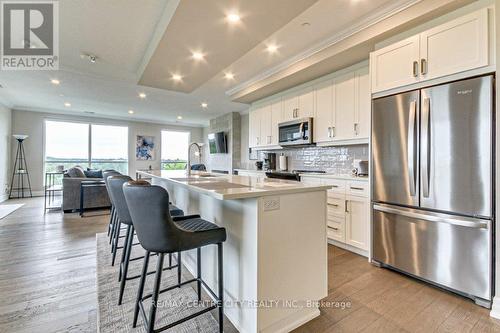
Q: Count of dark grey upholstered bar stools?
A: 4